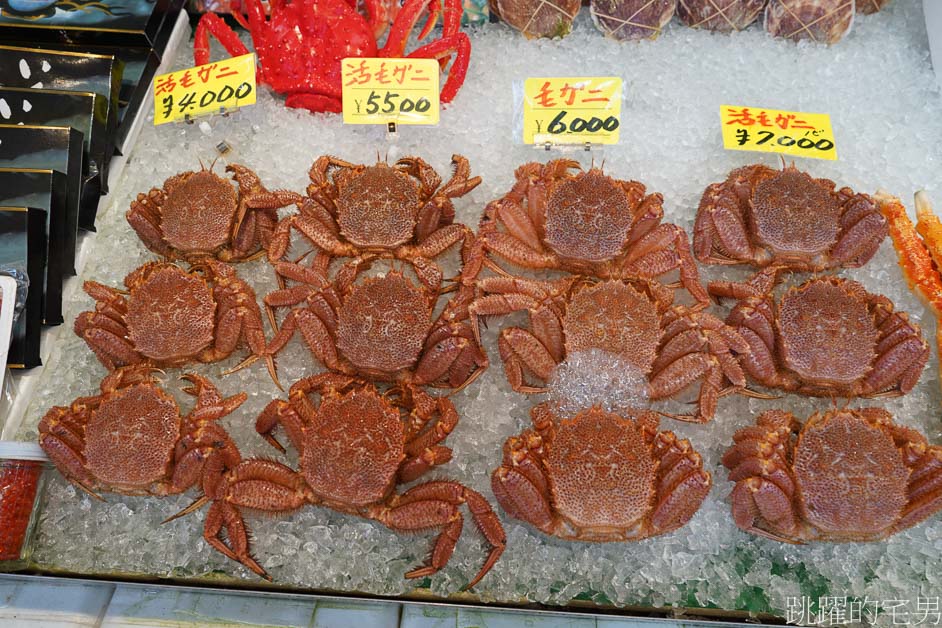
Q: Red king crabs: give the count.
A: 1